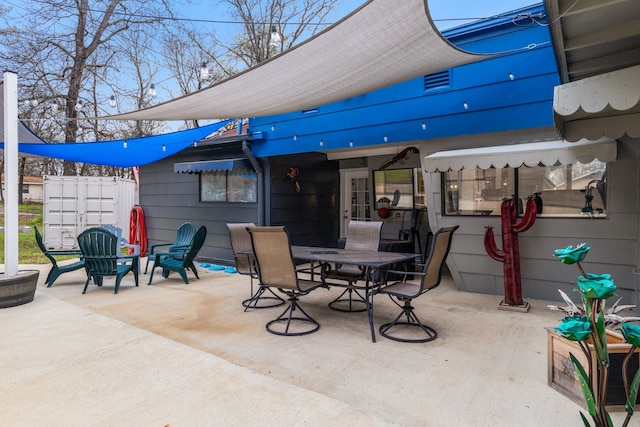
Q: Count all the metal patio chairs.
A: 4